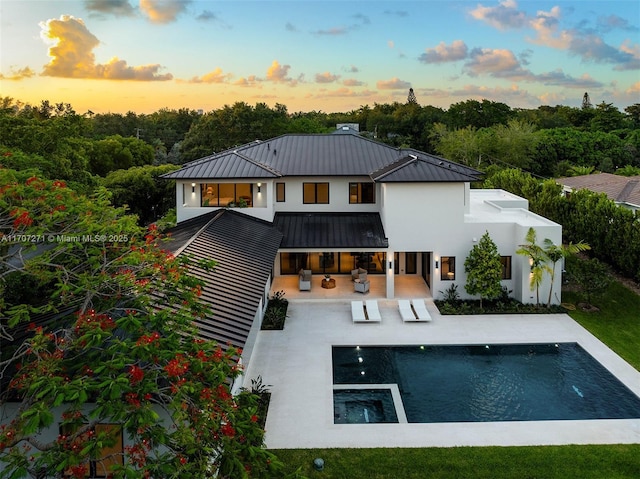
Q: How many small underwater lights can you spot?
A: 6